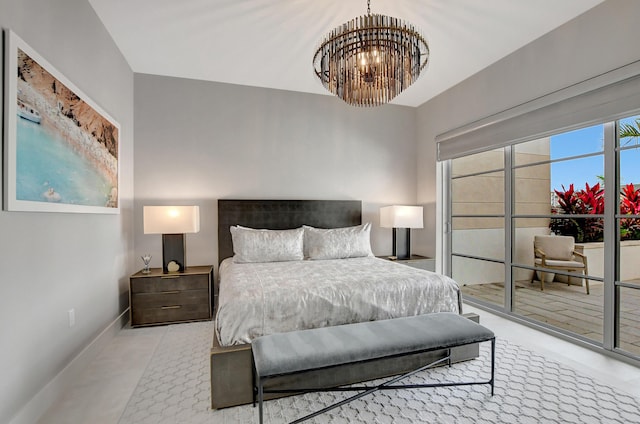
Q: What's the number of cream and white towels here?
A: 0